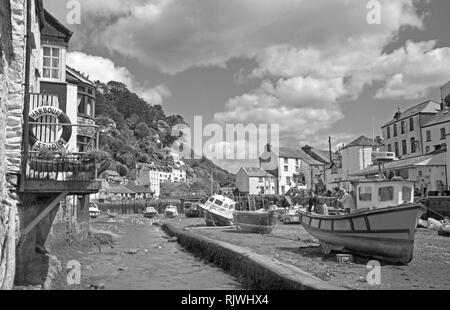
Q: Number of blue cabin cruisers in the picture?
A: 0